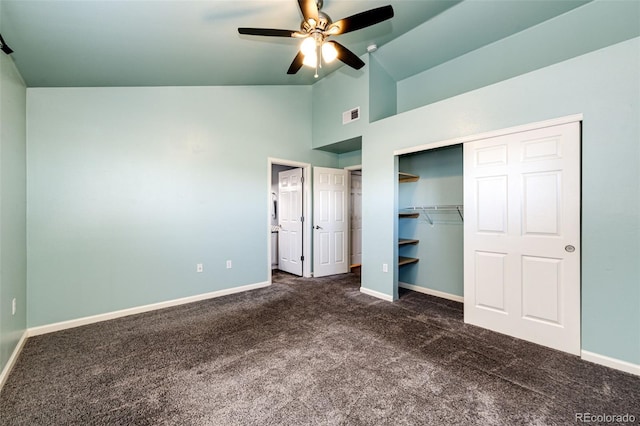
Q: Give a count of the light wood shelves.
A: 4